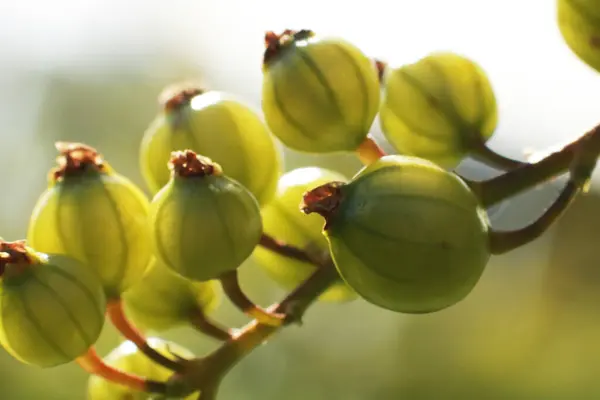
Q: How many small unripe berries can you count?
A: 11